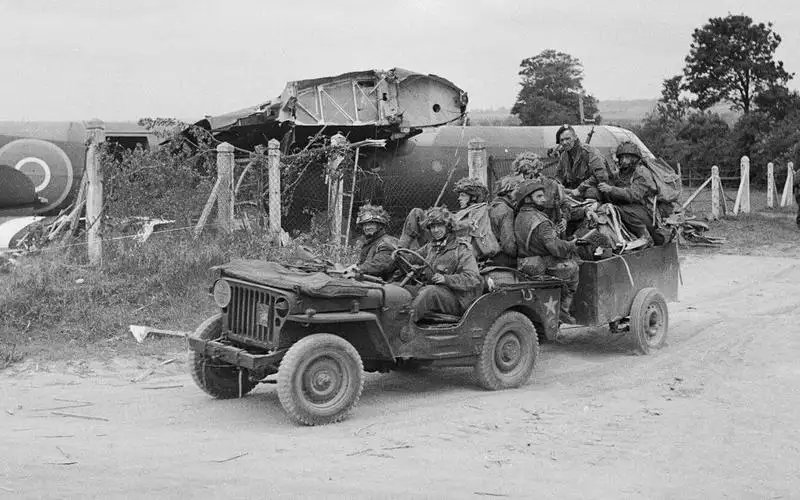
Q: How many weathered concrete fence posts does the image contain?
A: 9